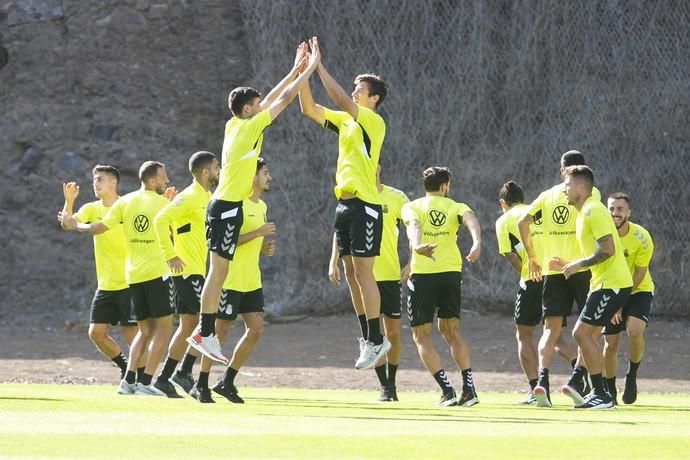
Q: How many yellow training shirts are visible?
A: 12